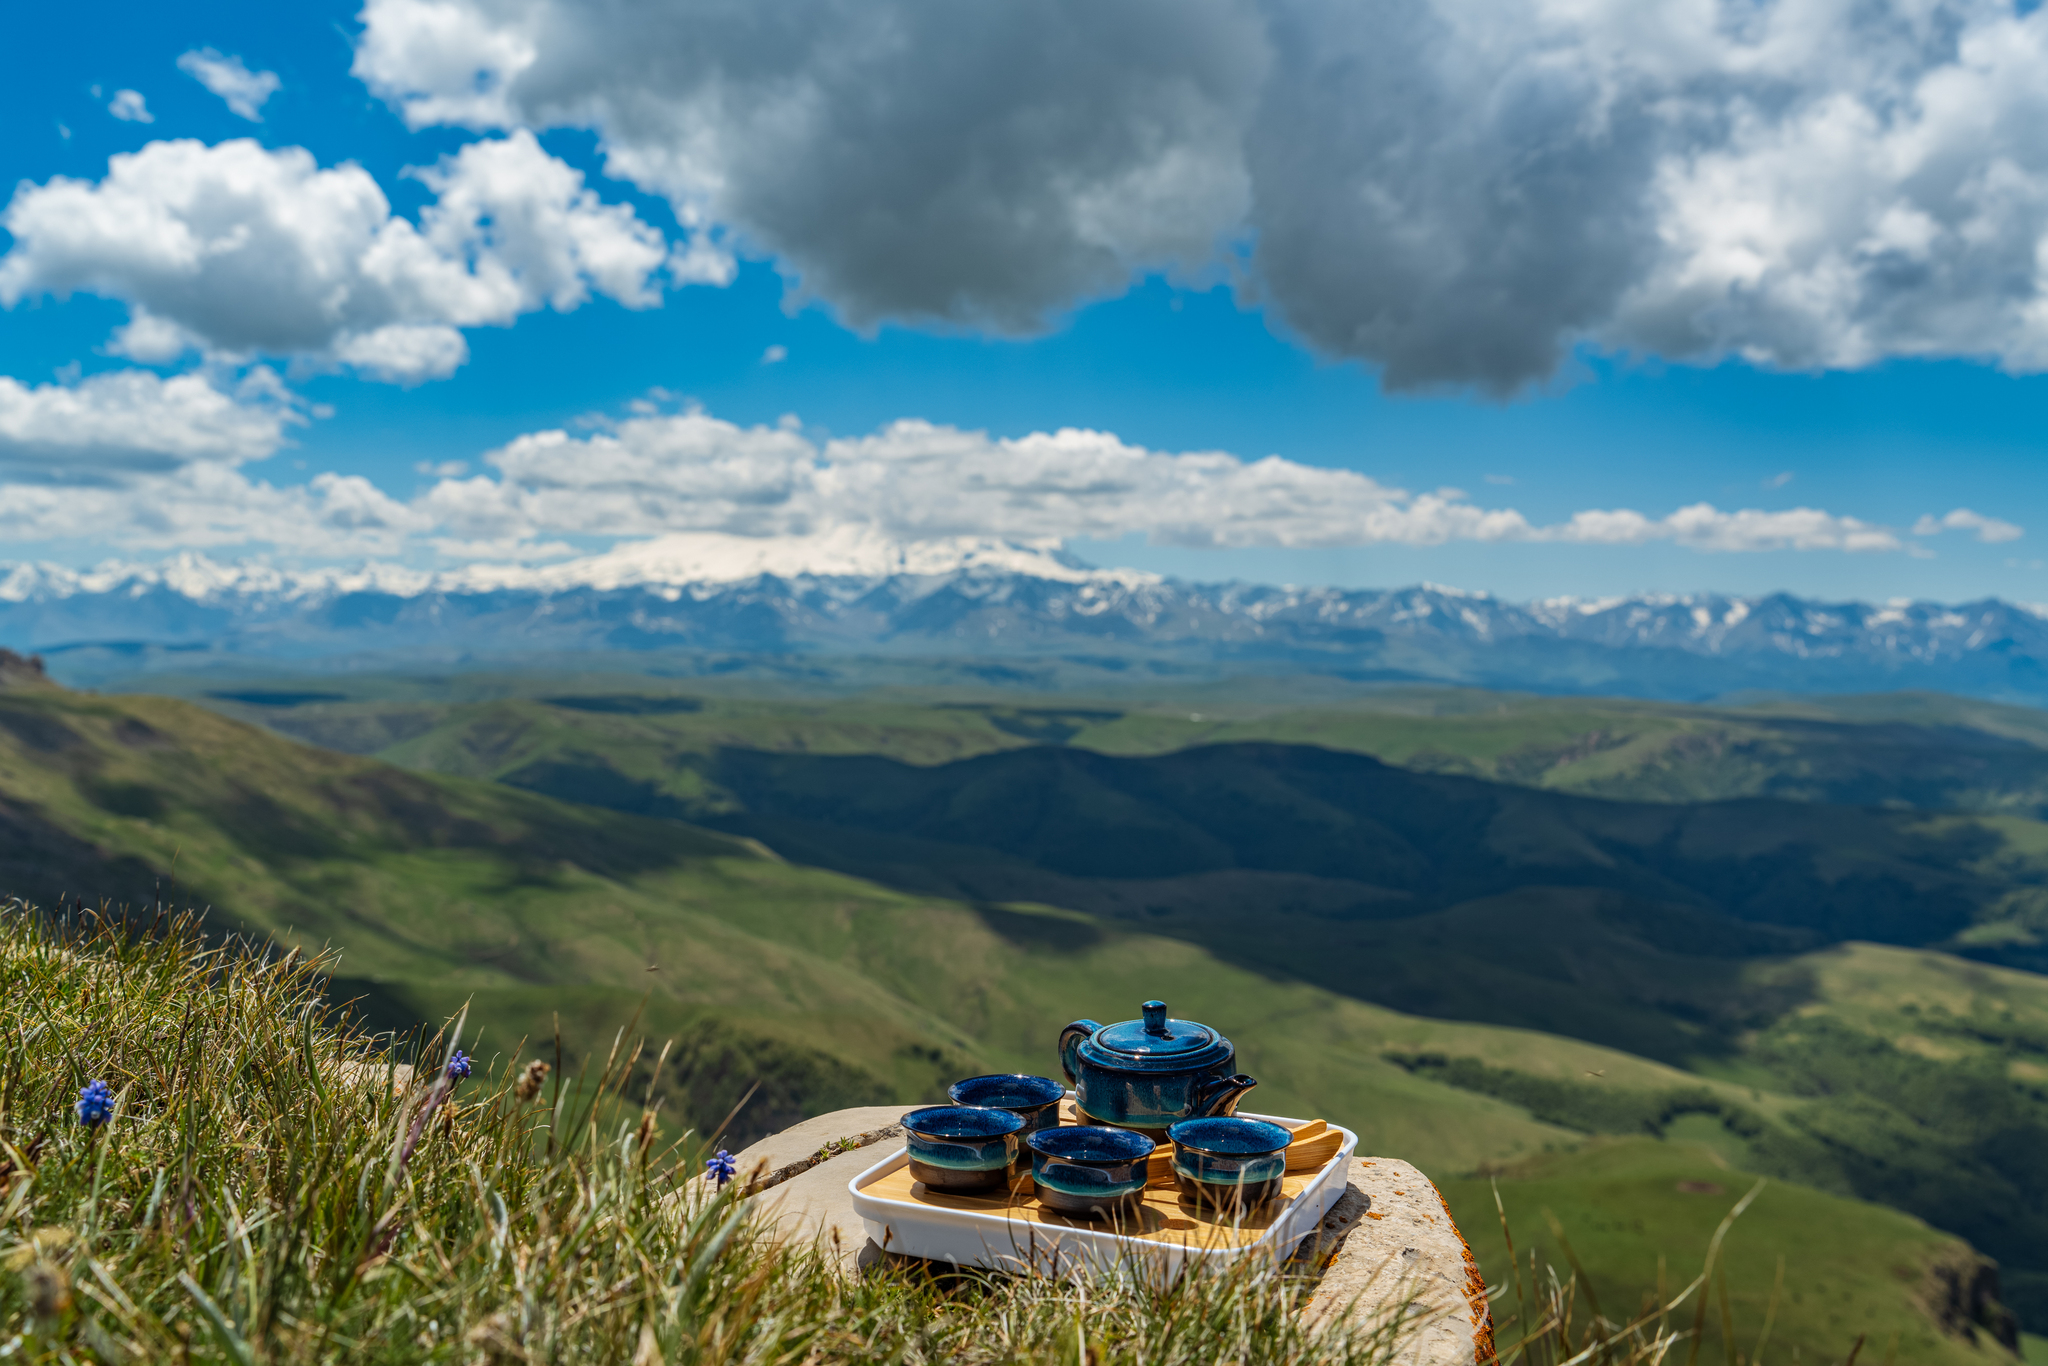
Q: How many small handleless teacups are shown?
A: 4